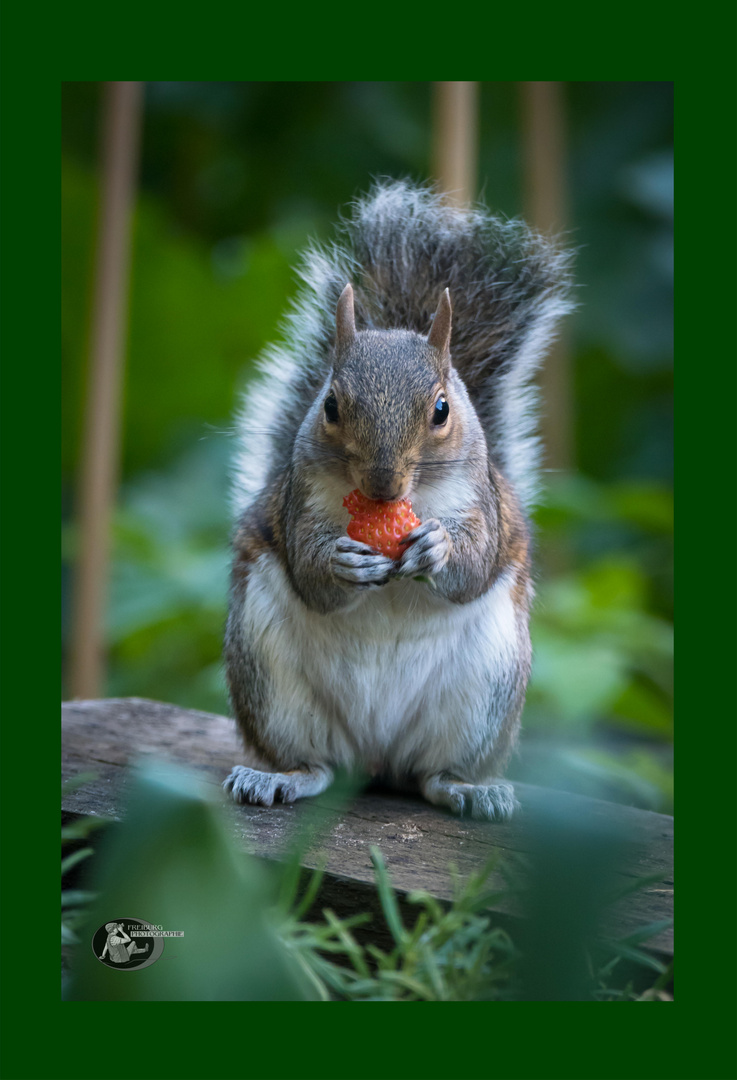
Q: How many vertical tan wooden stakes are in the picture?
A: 3